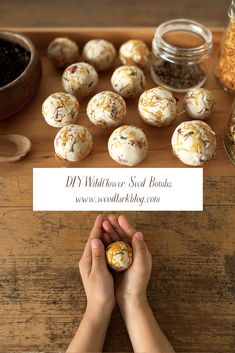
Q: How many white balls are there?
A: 13